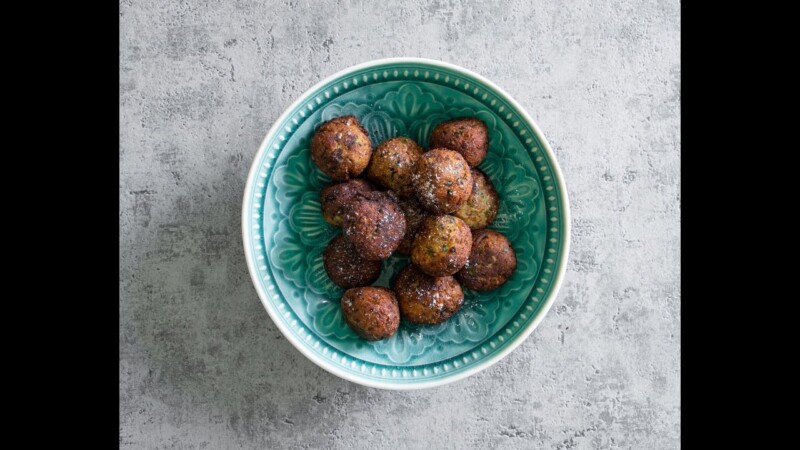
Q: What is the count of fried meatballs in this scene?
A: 13